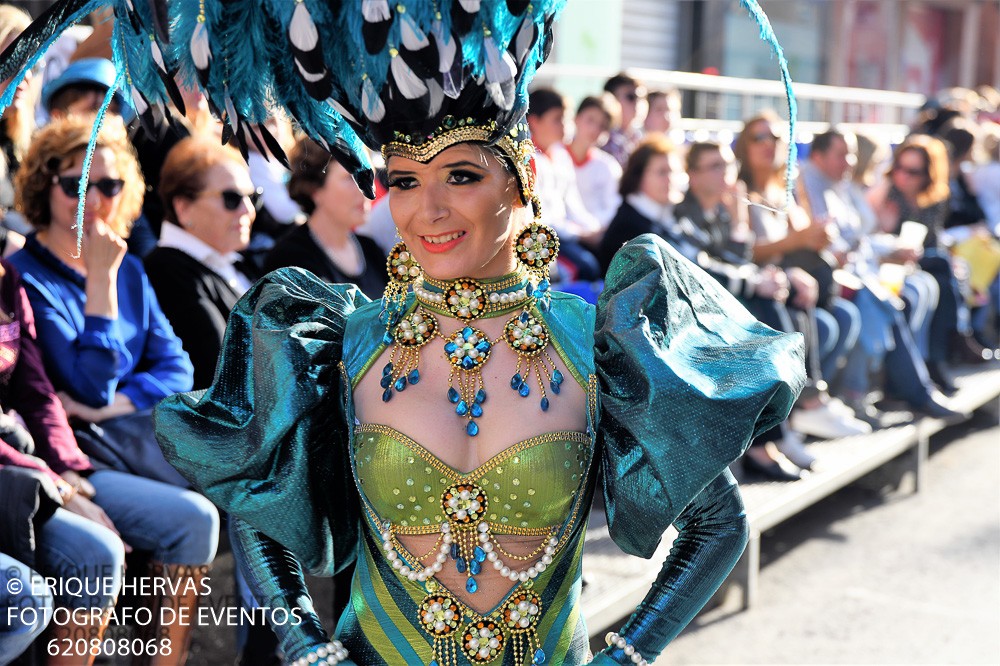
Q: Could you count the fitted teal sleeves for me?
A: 2